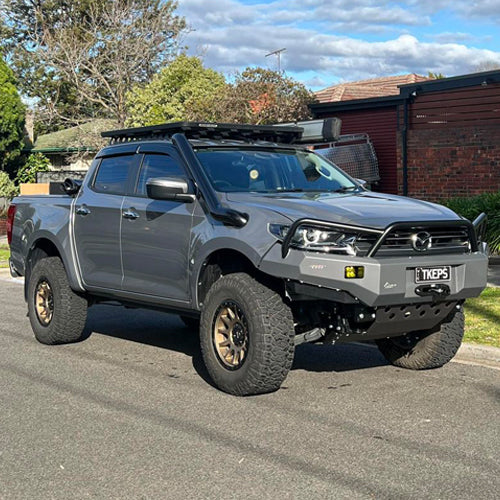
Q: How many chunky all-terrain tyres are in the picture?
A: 3